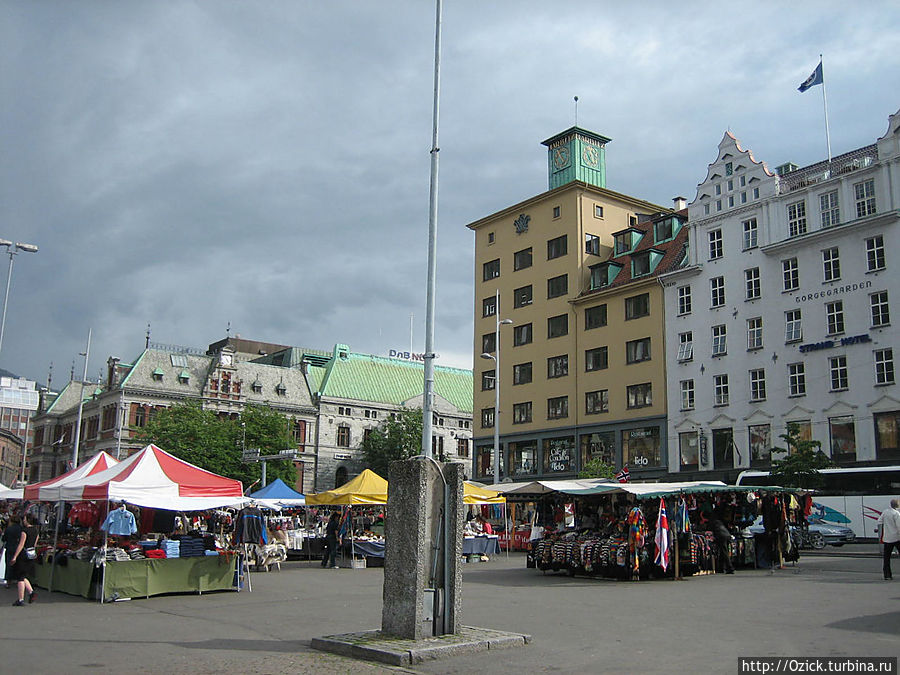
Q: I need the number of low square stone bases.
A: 1